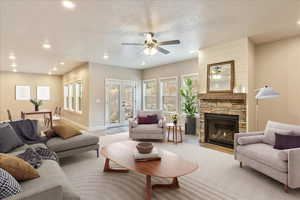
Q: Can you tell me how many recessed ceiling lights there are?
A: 12